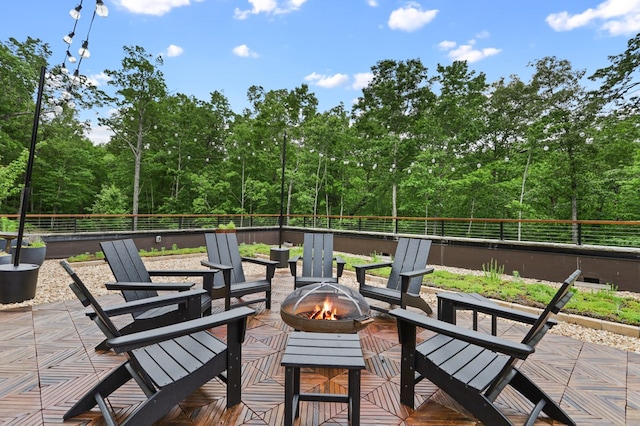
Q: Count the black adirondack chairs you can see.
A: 6